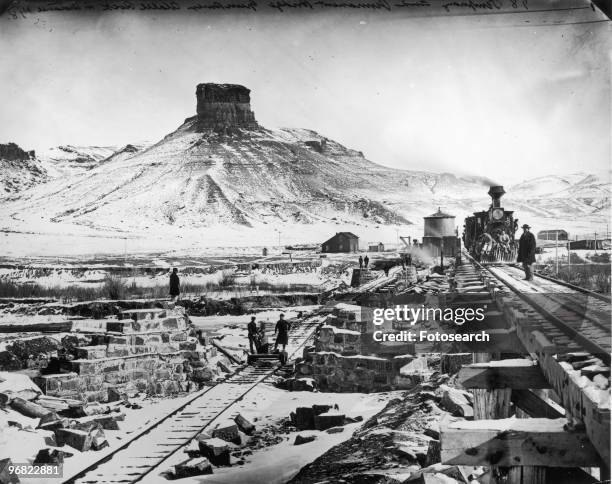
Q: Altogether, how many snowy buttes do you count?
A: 1